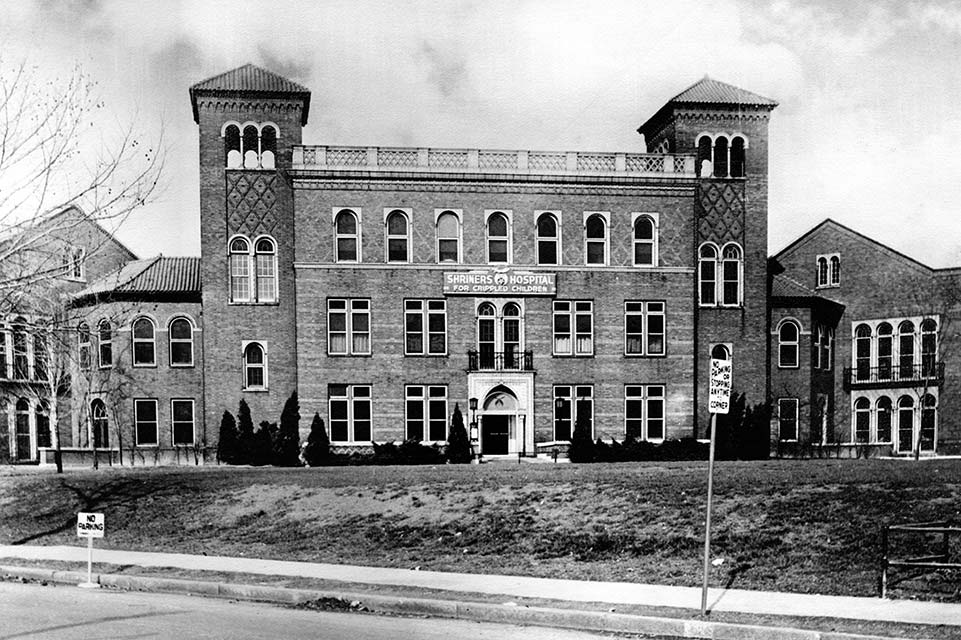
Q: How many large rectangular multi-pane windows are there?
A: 8